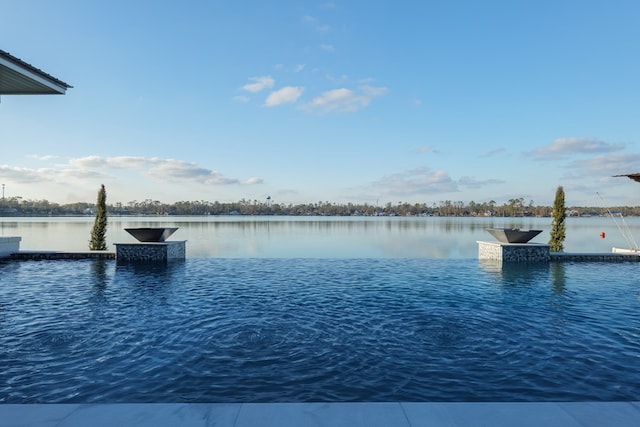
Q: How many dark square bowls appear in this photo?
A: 2